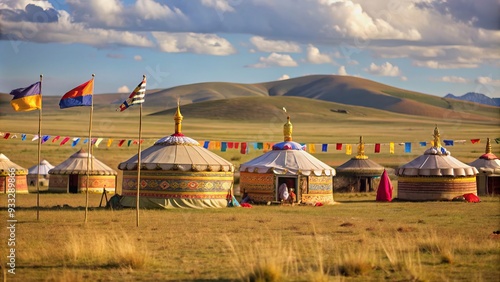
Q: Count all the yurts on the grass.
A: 8